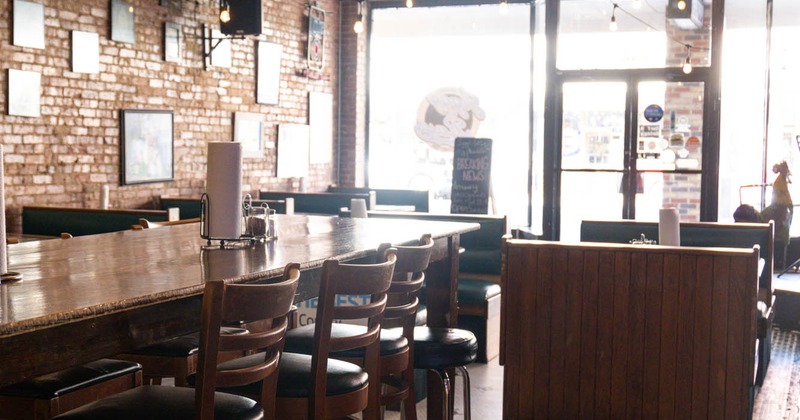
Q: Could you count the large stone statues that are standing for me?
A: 0